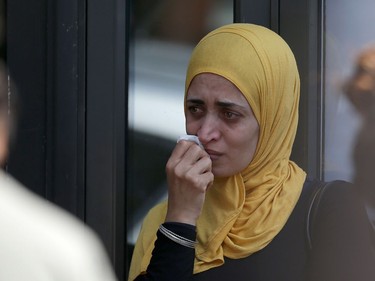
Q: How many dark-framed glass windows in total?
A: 2